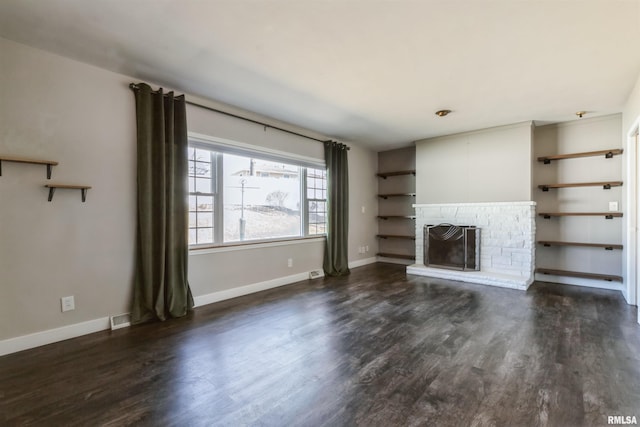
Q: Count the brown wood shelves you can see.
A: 12